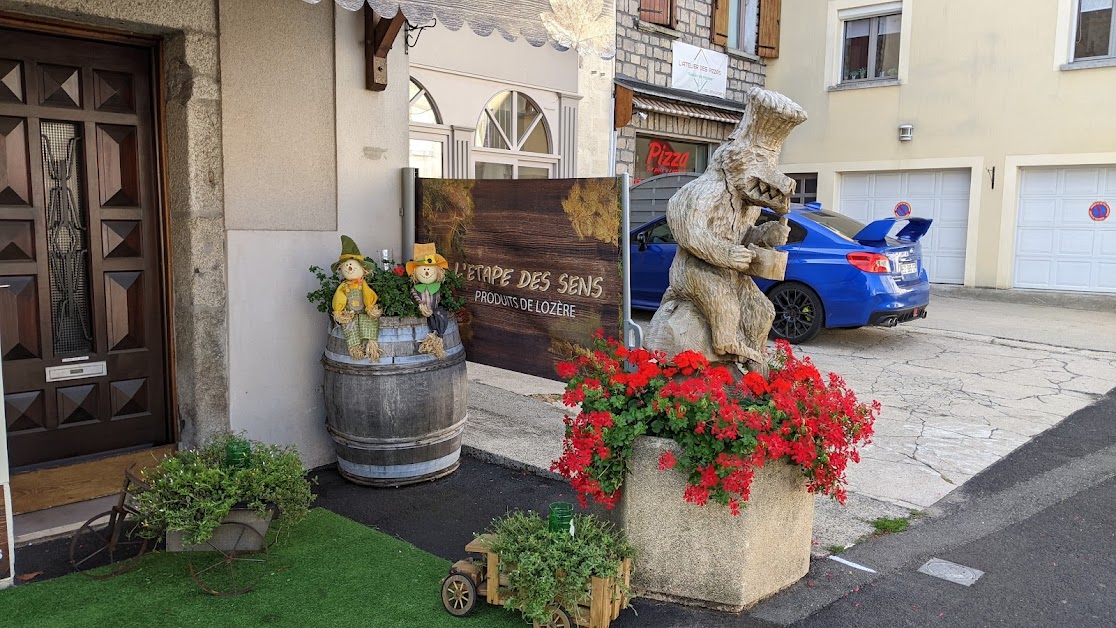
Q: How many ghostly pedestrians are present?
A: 0